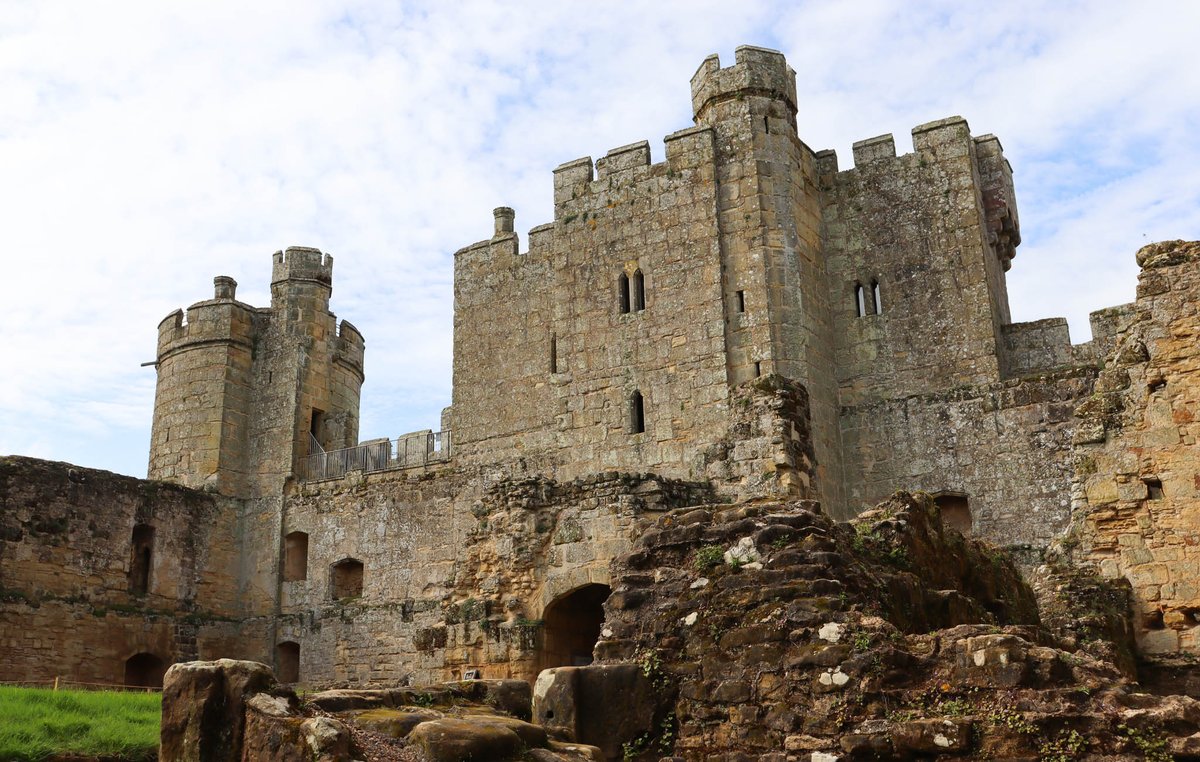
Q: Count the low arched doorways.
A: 3